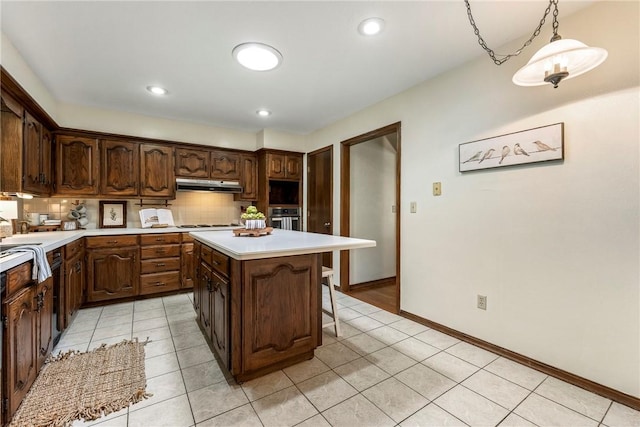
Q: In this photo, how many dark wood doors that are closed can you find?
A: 1